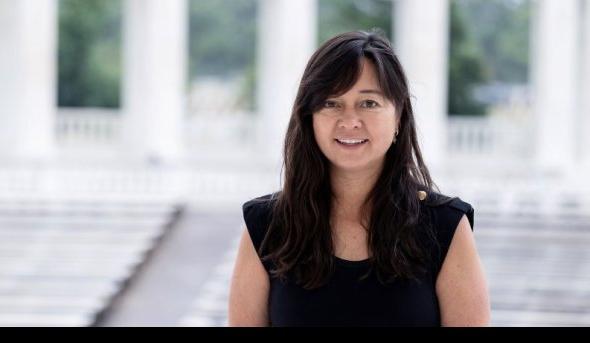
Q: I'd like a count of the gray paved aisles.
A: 1